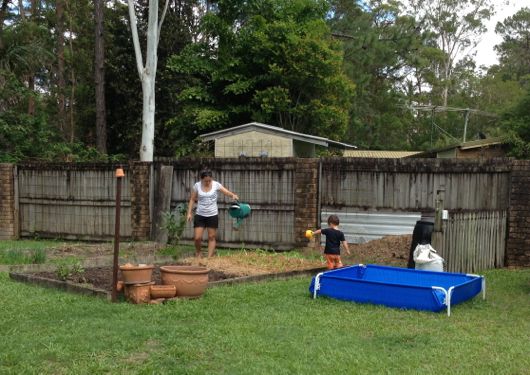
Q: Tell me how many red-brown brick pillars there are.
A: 4